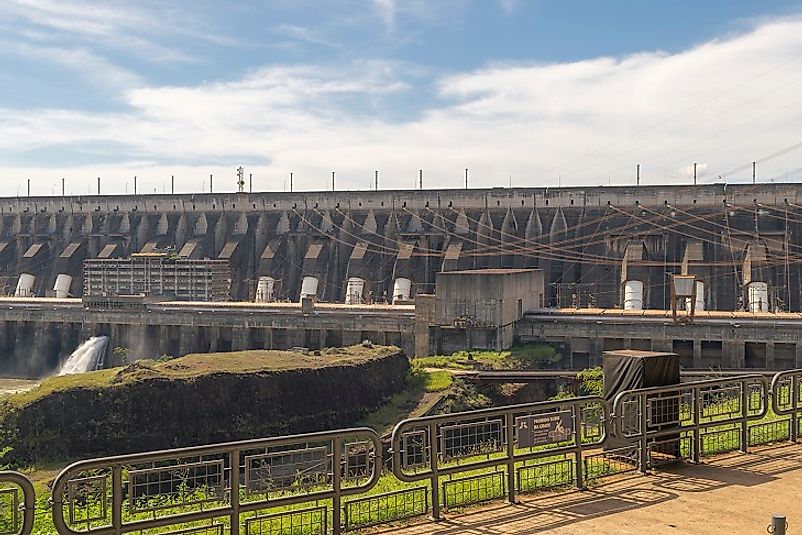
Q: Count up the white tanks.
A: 9